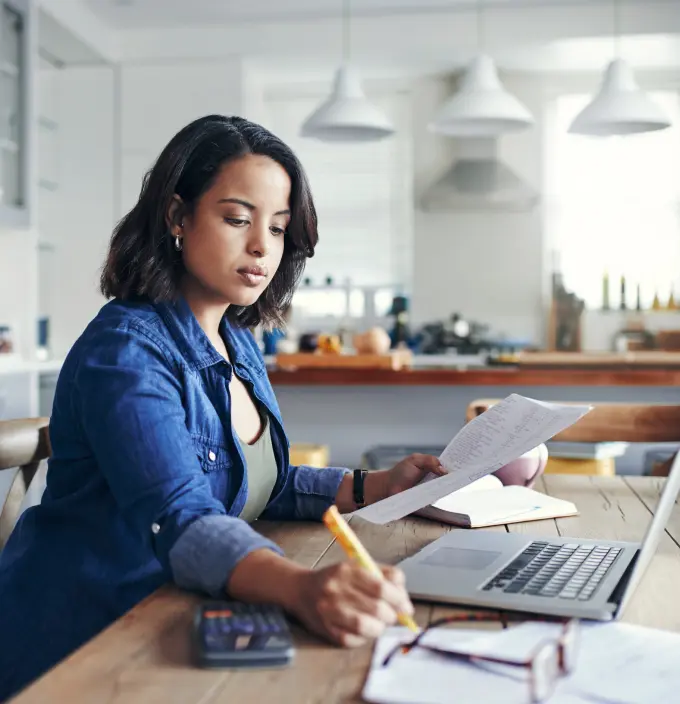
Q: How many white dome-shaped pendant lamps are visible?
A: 3